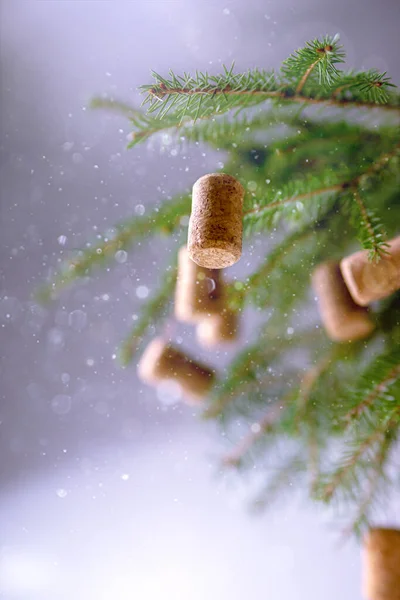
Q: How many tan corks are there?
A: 7